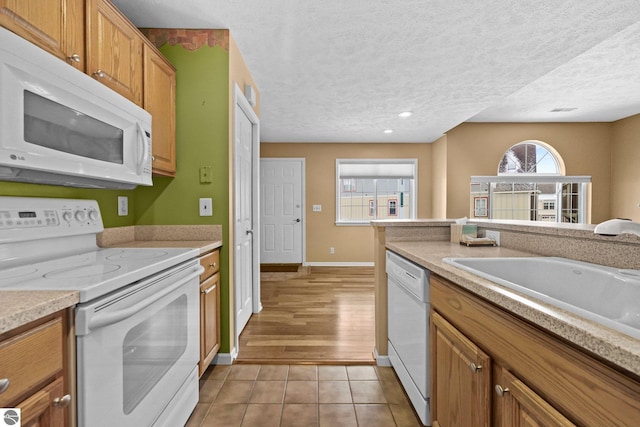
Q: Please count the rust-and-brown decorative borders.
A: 1